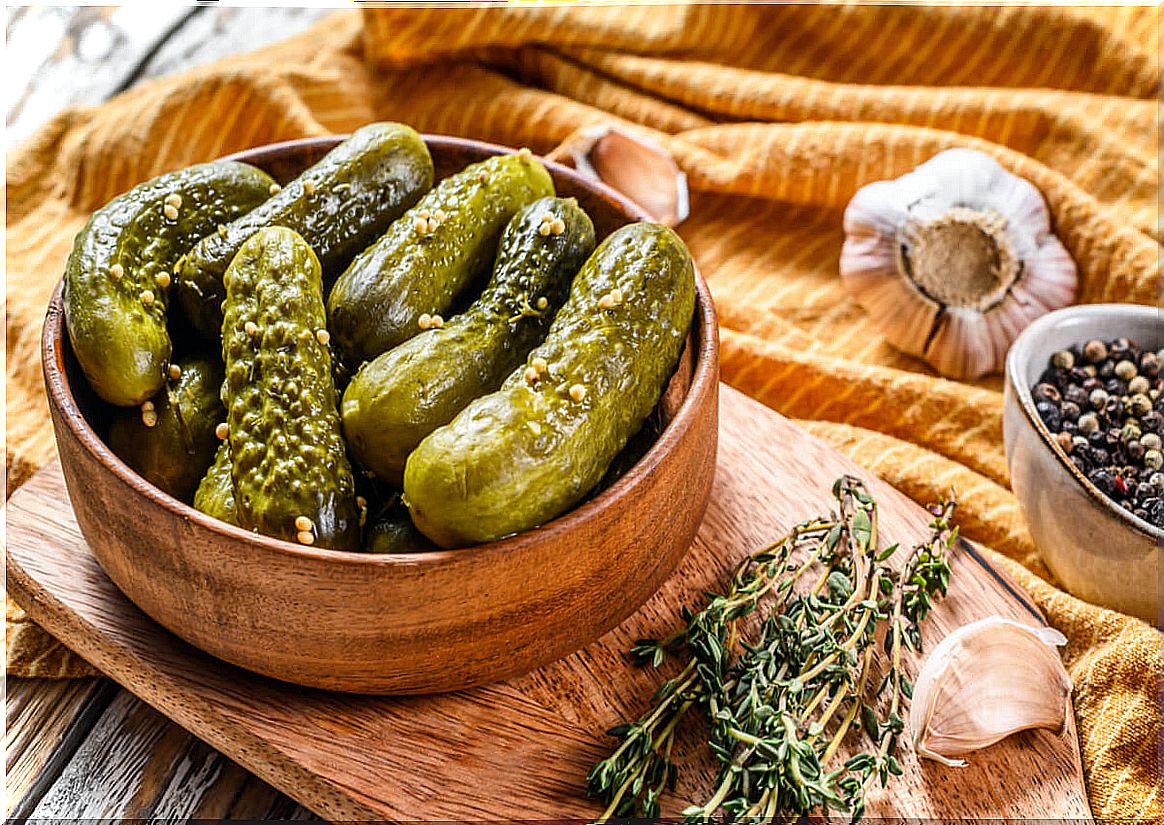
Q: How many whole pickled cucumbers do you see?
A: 6